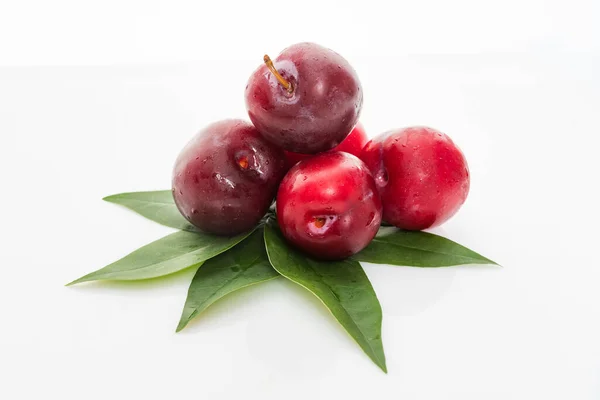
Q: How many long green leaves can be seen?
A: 5